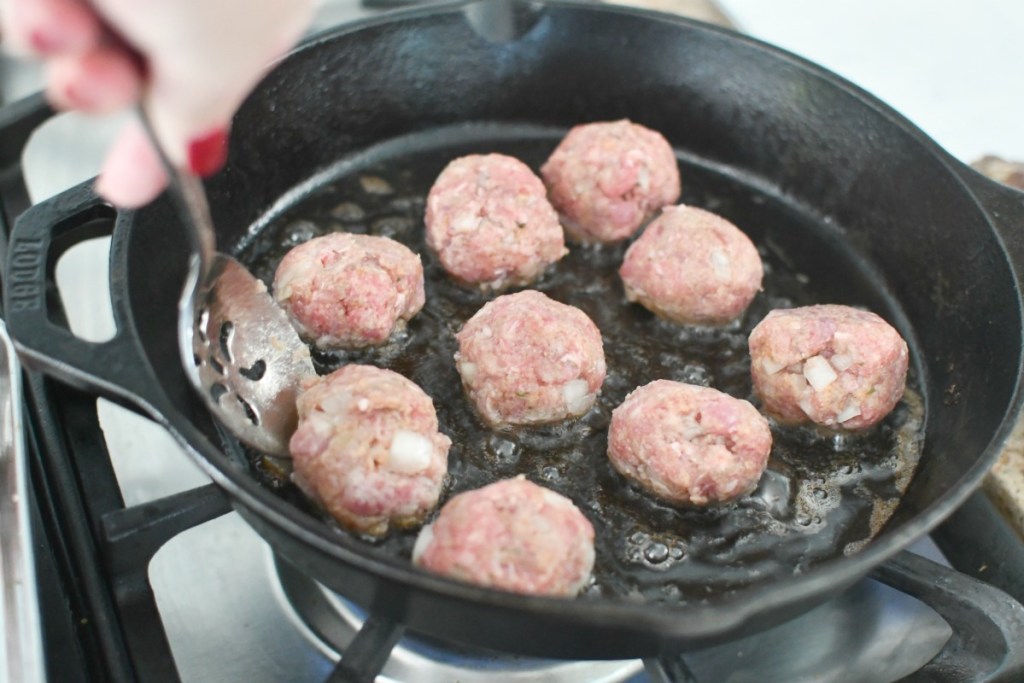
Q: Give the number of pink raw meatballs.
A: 9